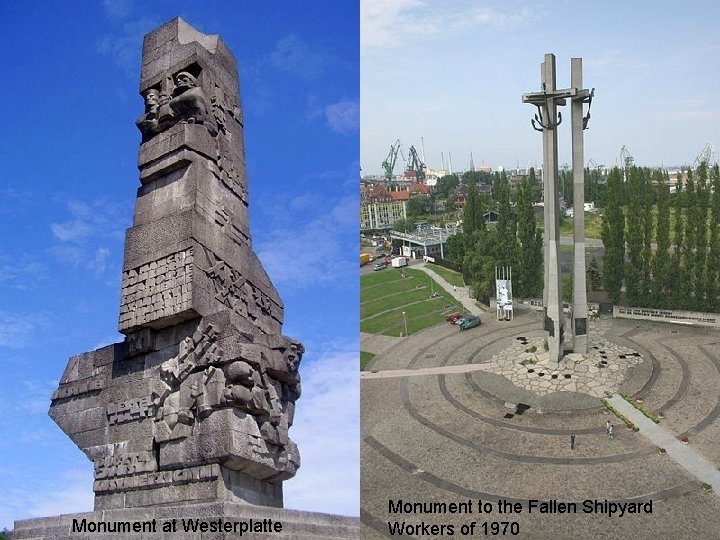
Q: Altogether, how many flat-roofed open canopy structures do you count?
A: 1